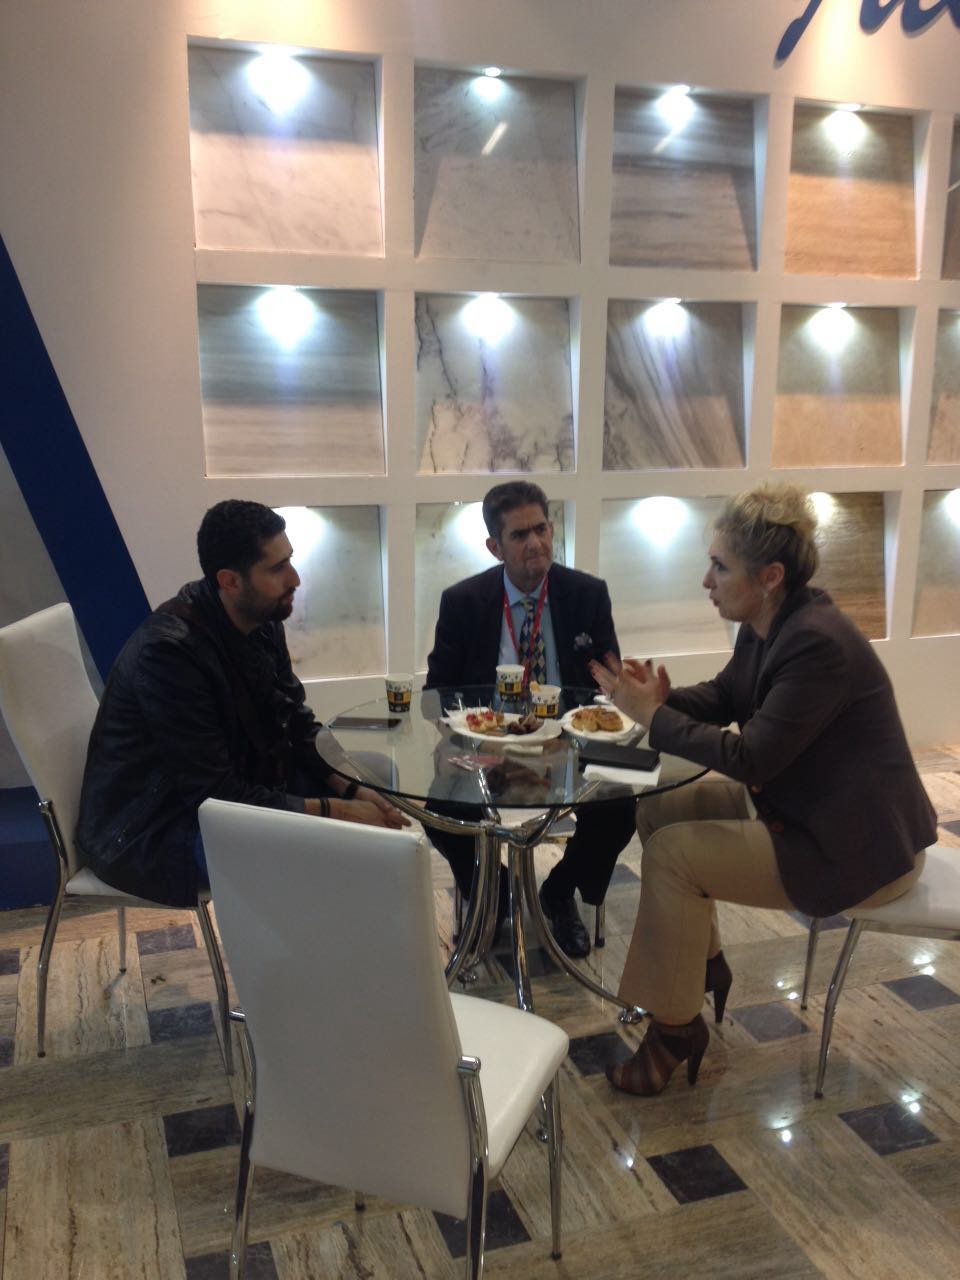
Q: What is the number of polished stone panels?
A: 15